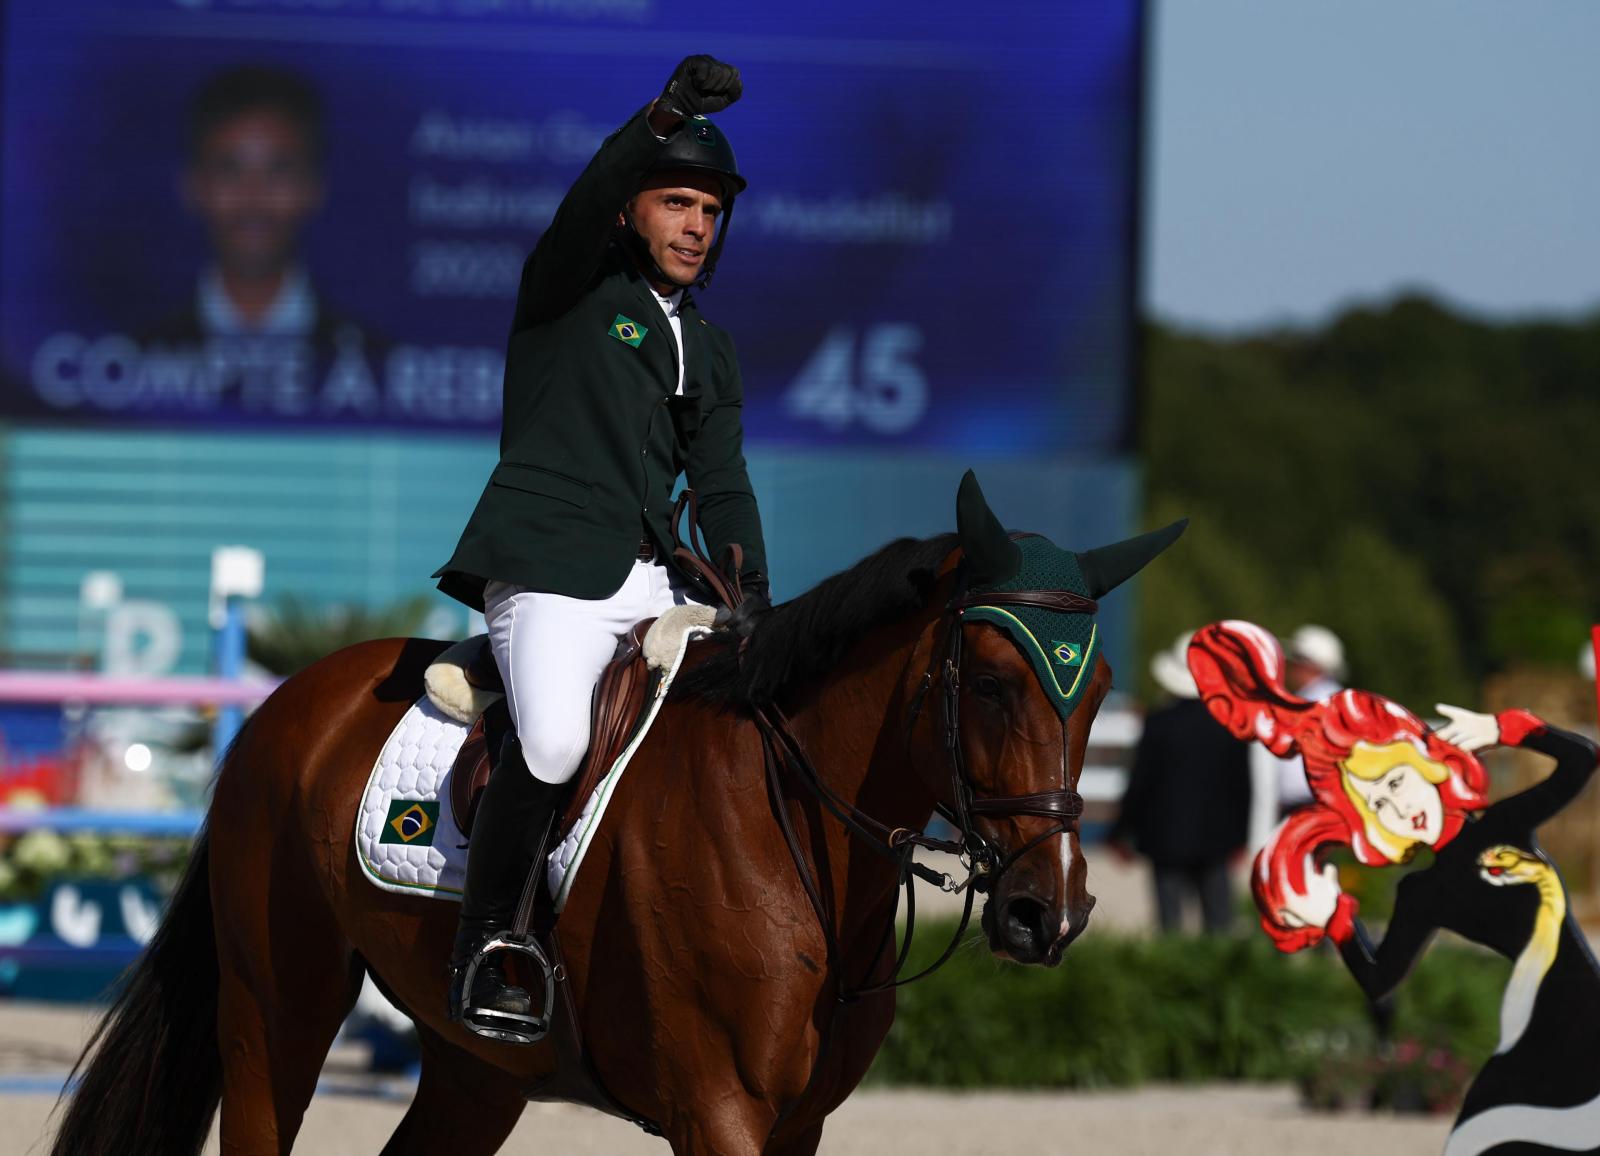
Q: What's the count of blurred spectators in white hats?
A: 2